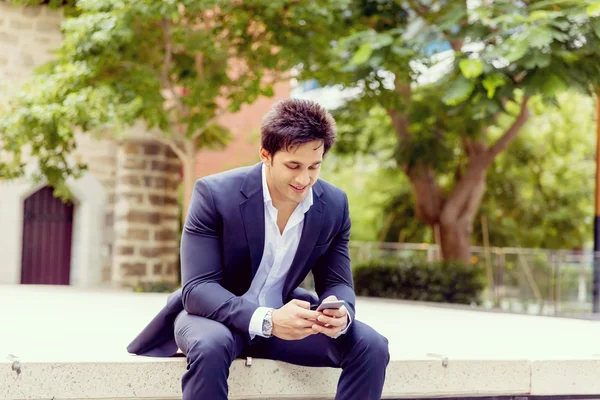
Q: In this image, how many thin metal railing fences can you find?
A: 1